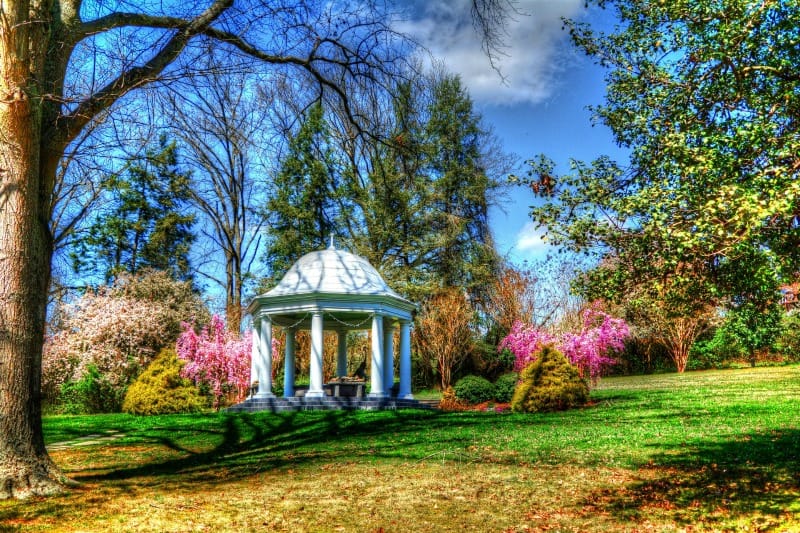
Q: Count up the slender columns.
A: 8